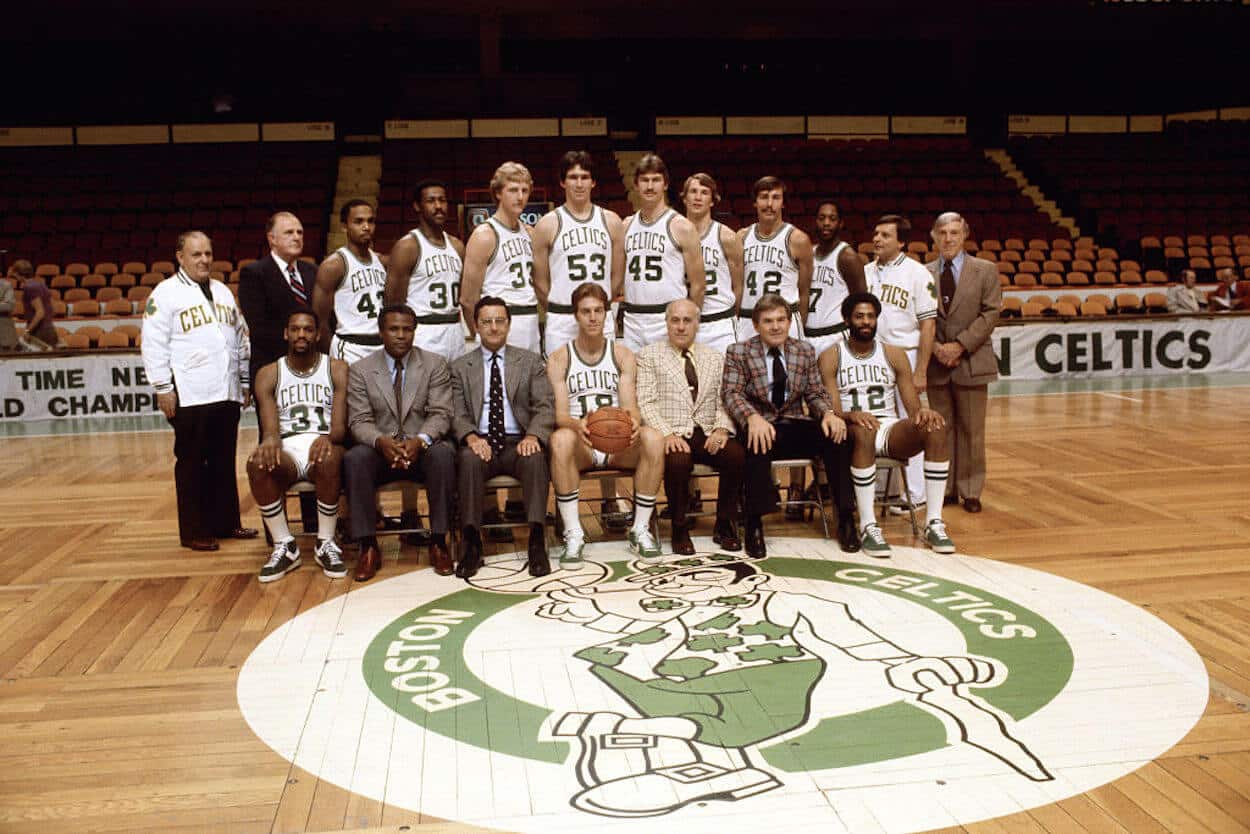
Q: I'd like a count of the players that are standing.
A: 8